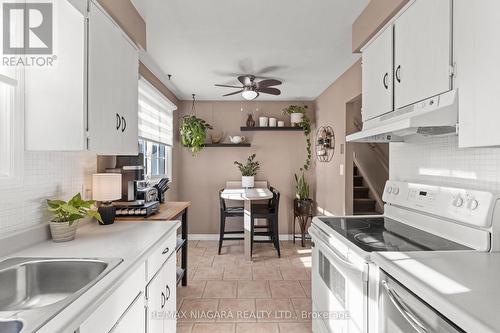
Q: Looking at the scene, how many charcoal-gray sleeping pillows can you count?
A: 0